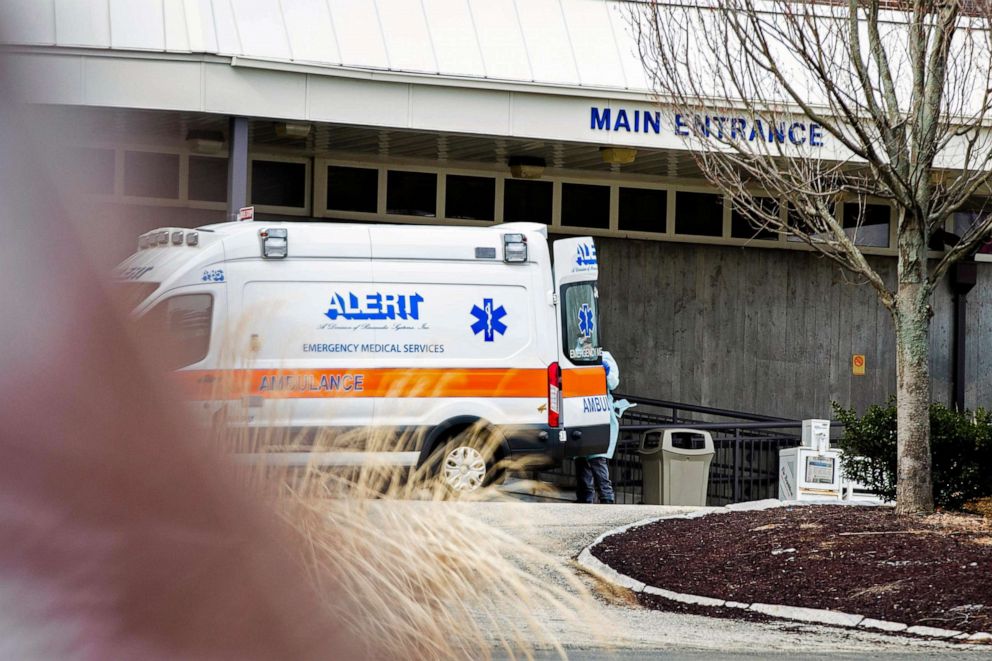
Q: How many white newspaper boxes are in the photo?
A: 2